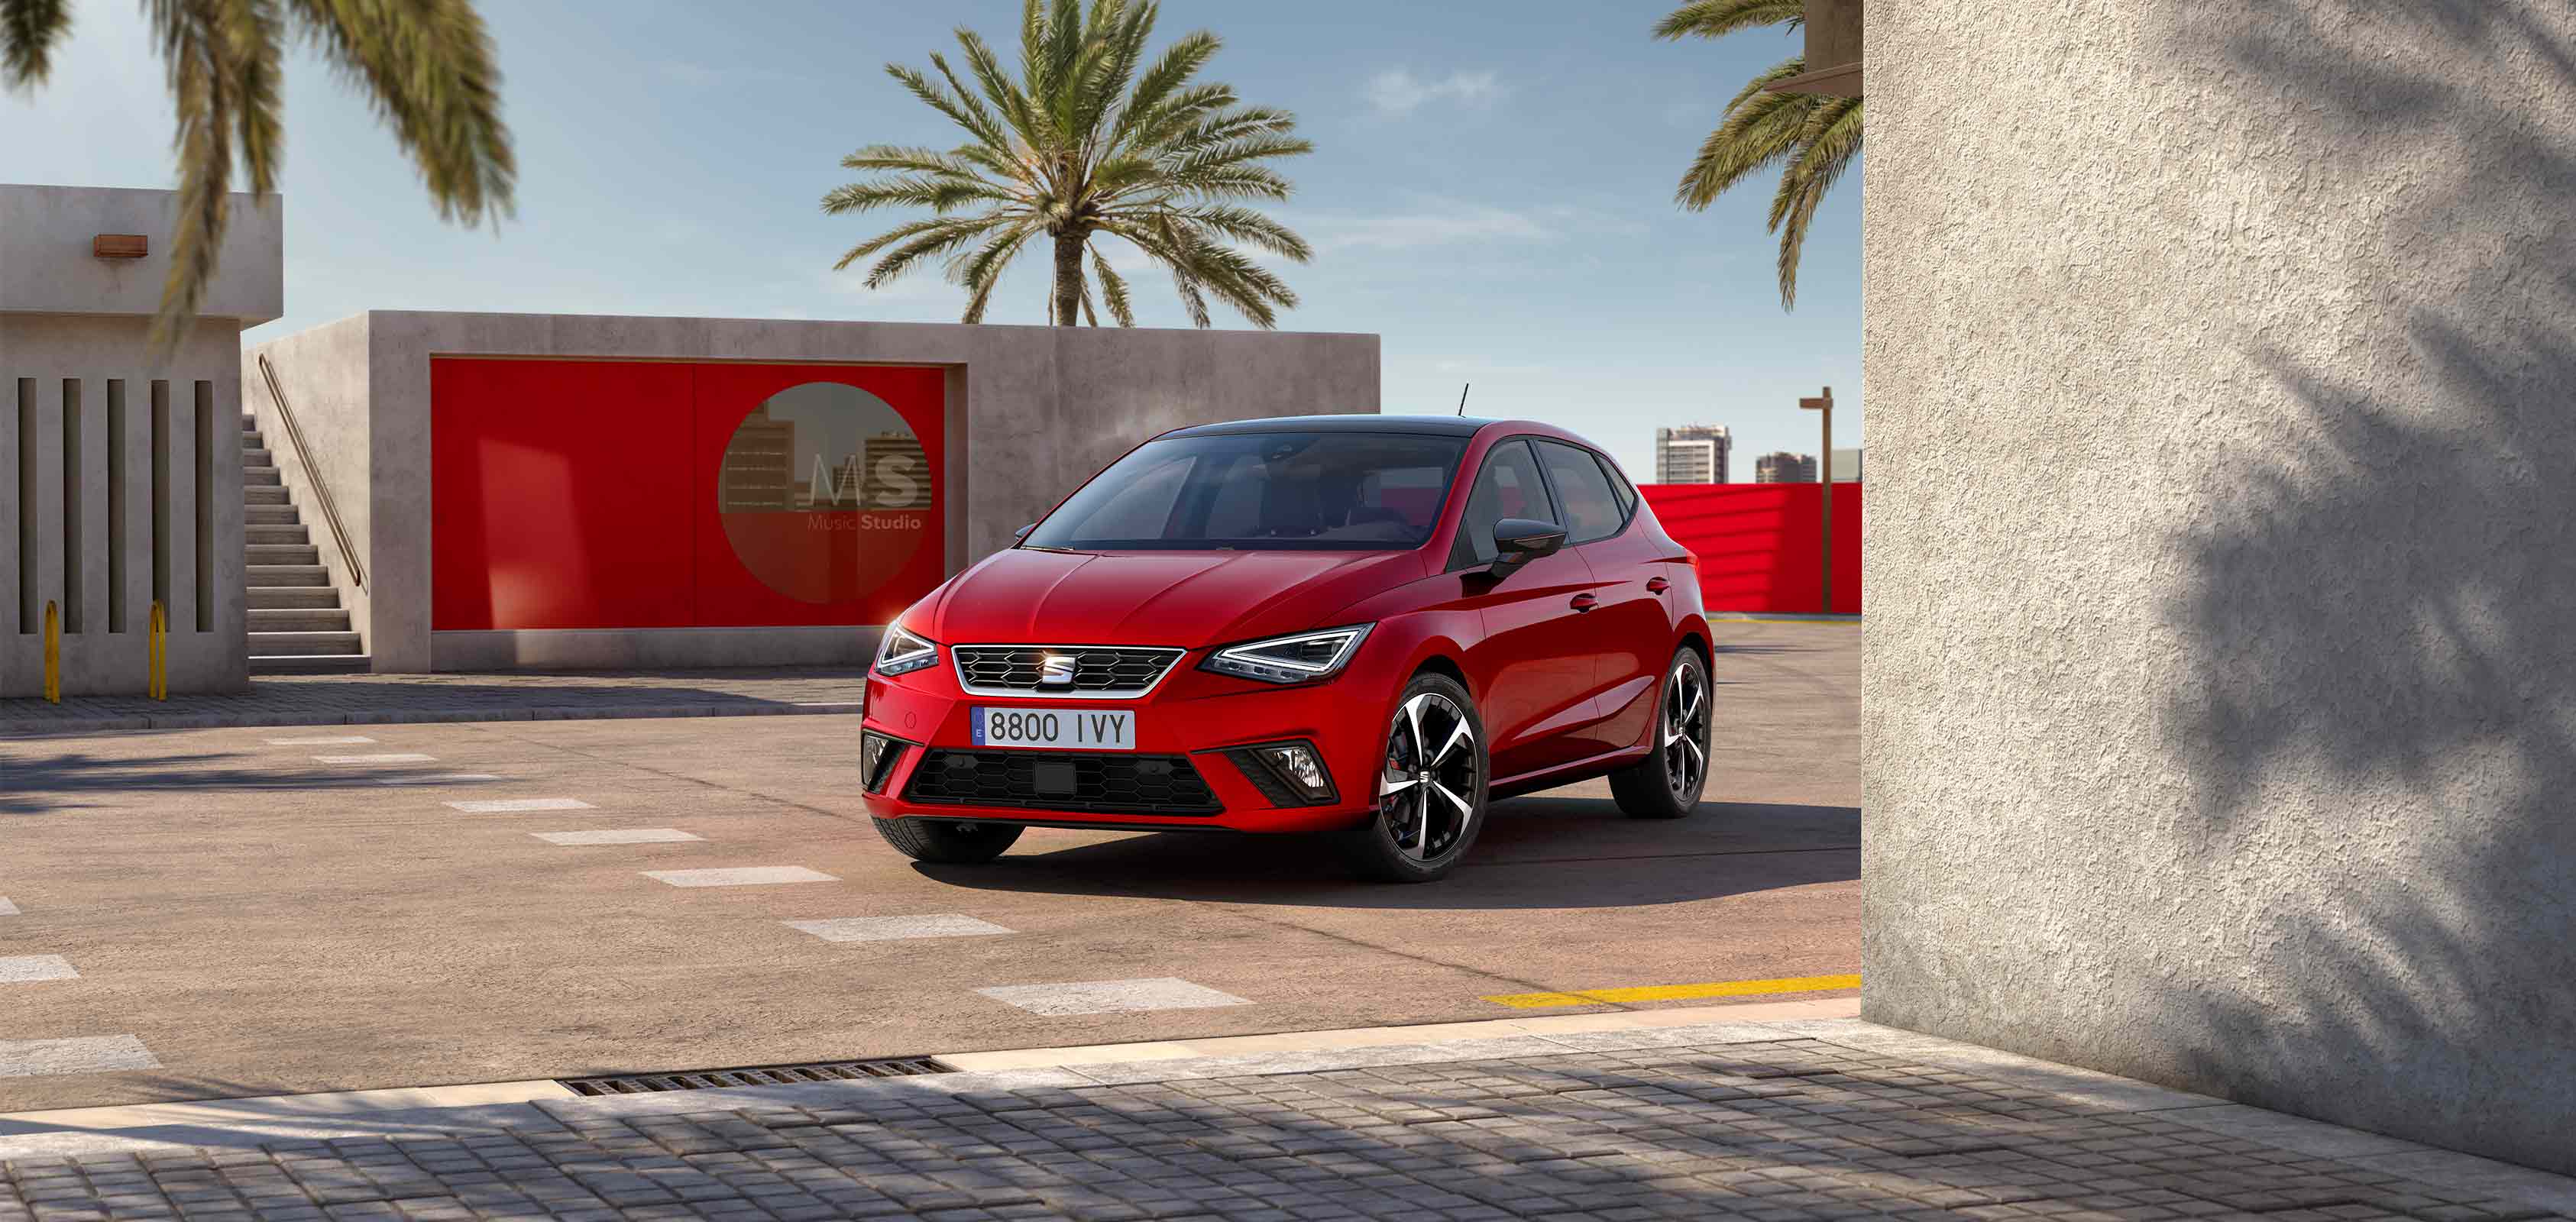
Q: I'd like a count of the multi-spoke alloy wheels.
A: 2